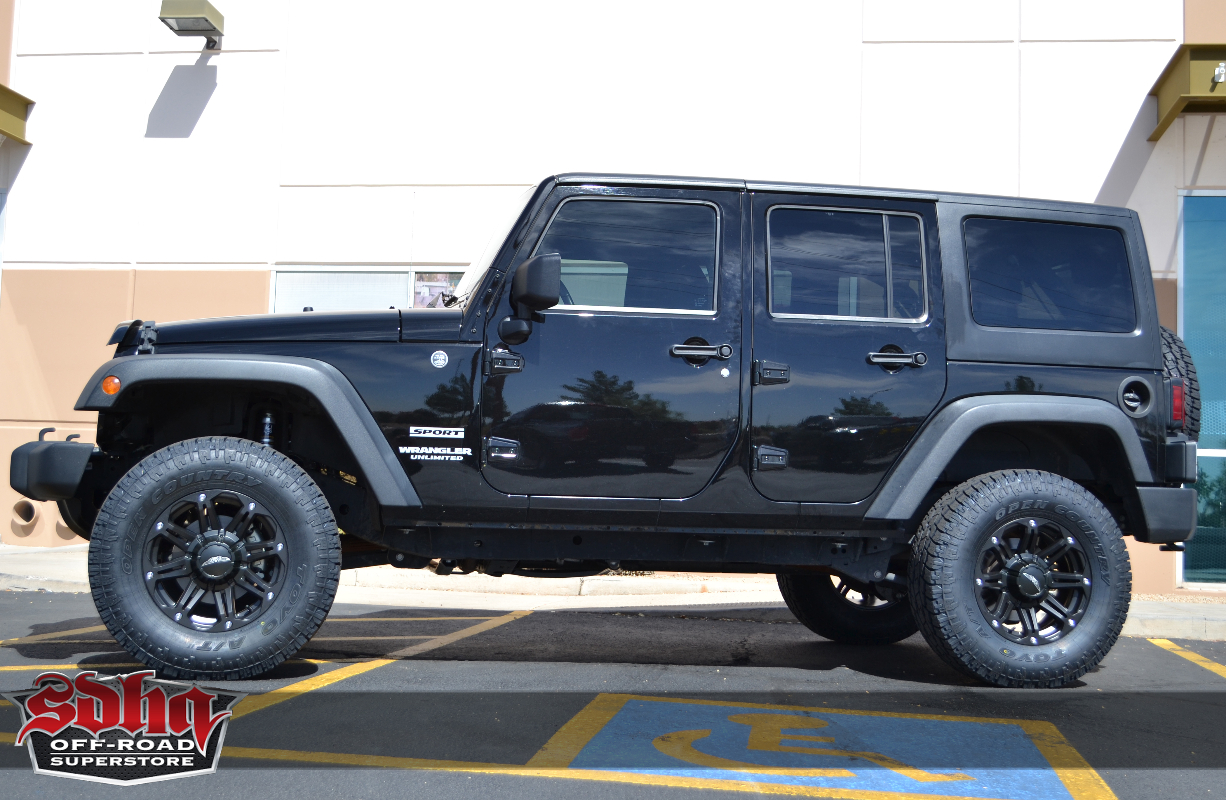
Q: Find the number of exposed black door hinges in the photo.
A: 4